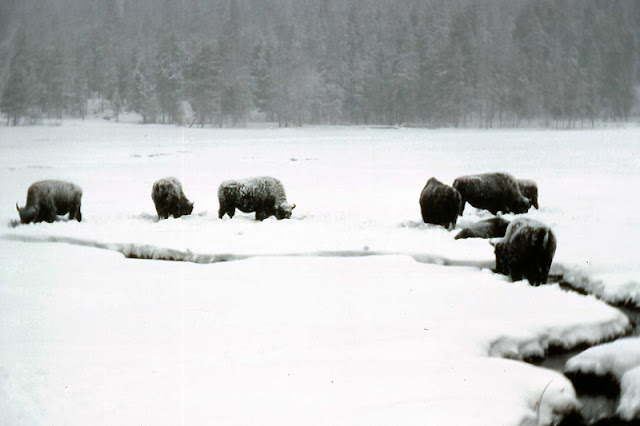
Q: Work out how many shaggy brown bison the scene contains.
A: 8